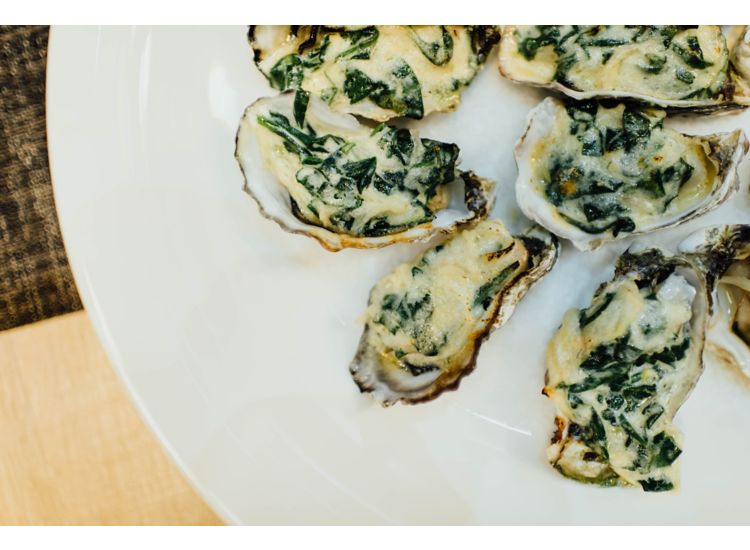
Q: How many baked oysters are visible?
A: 7